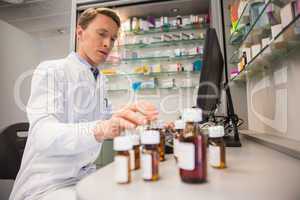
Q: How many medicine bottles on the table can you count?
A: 7